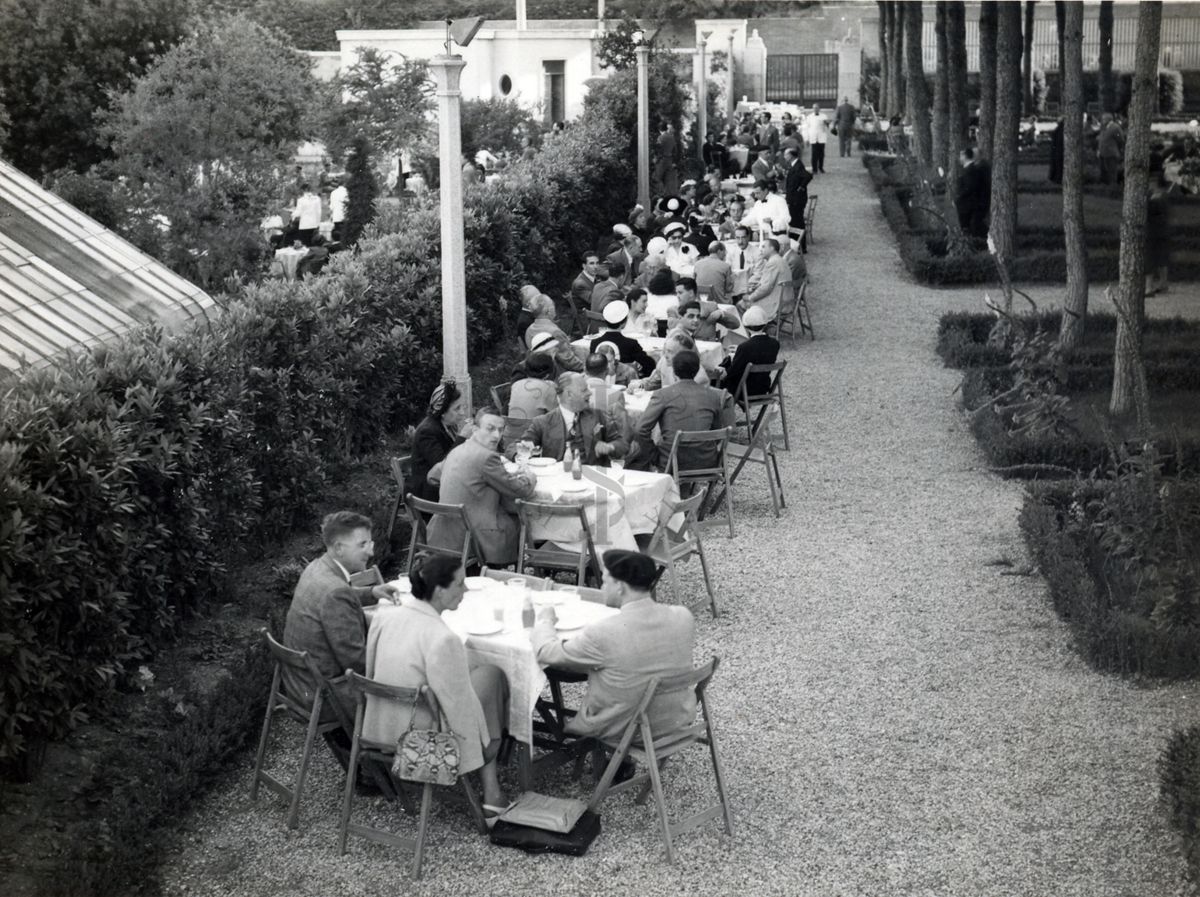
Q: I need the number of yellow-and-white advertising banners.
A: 0